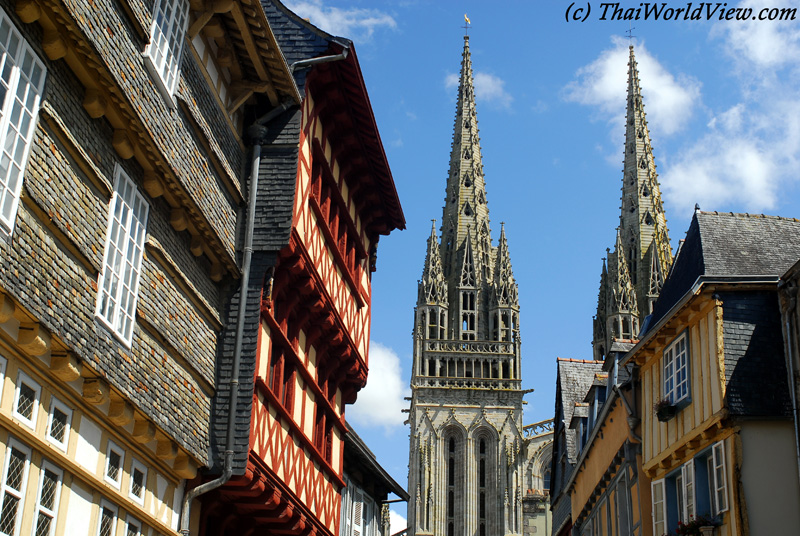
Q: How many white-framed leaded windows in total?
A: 8